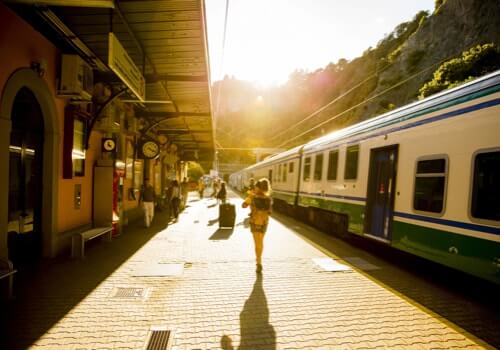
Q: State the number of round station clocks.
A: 2